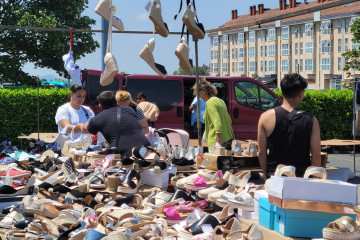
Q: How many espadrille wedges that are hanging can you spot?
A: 6